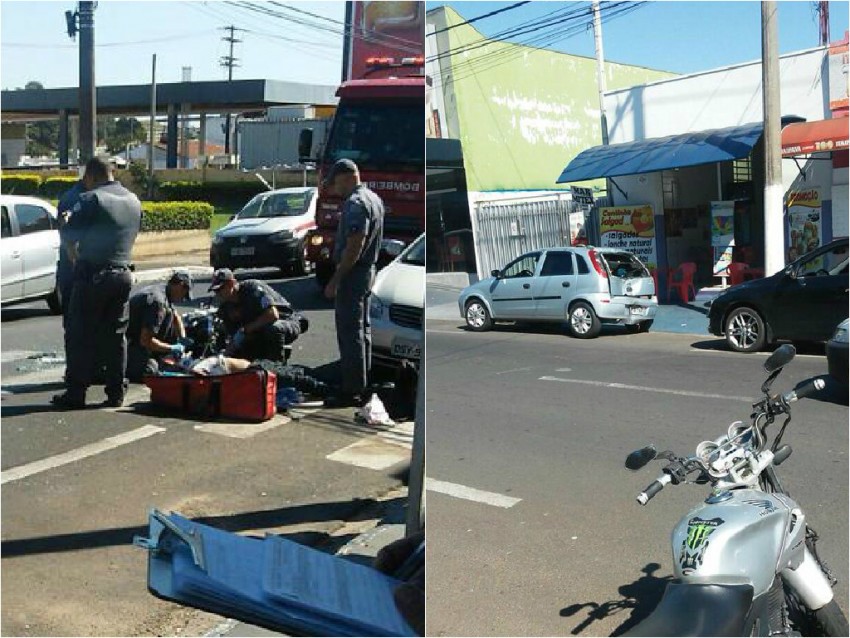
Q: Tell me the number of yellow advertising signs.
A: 2